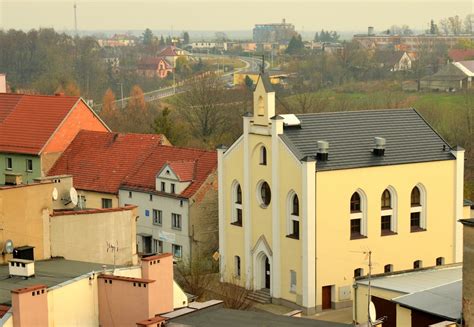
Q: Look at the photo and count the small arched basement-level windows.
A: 4